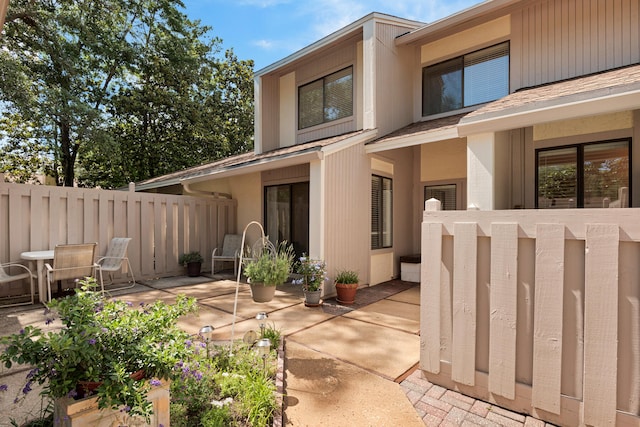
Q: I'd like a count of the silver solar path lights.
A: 3